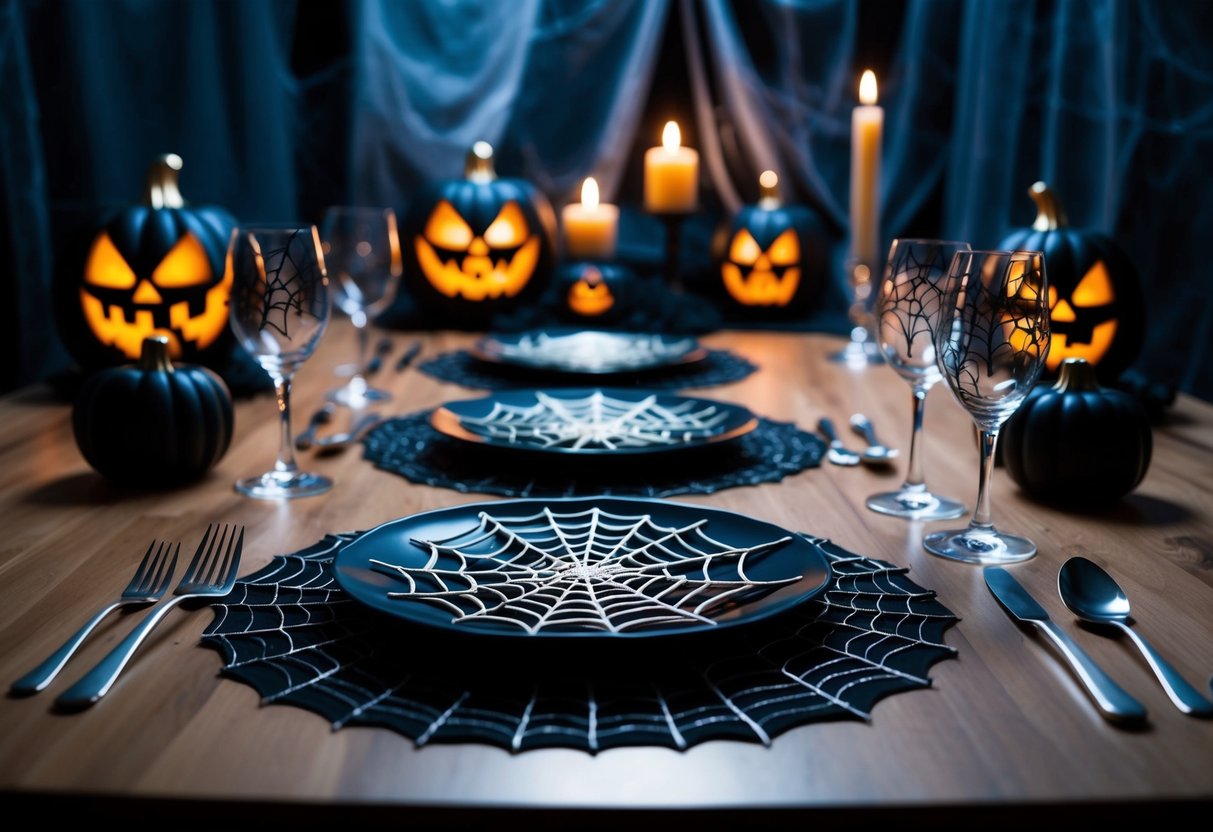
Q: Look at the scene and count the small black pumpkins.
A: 2